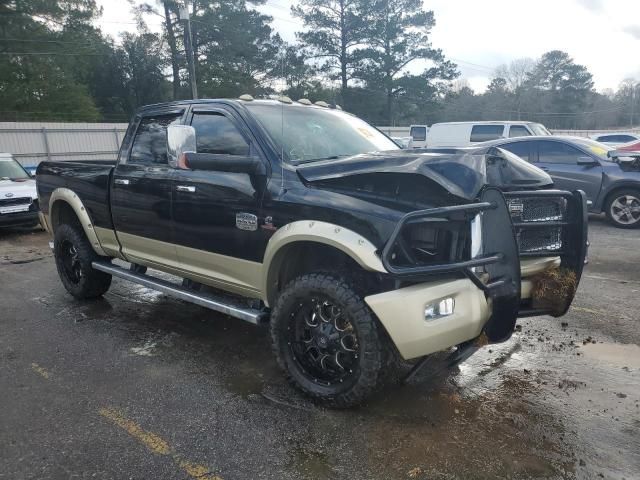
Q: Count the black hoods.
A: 1